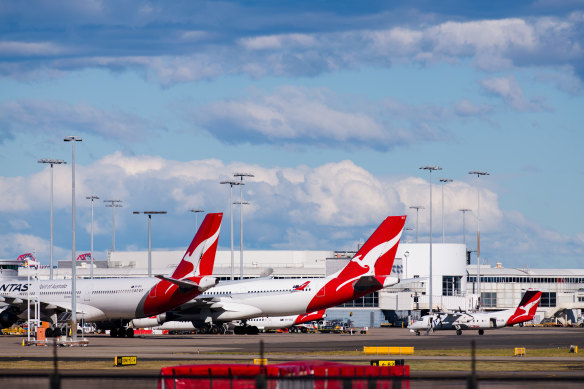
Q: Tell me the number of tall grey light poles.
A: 13